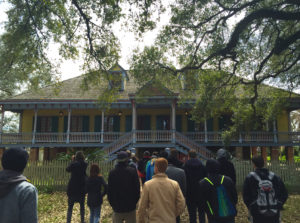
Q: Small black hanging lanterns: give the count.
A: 3